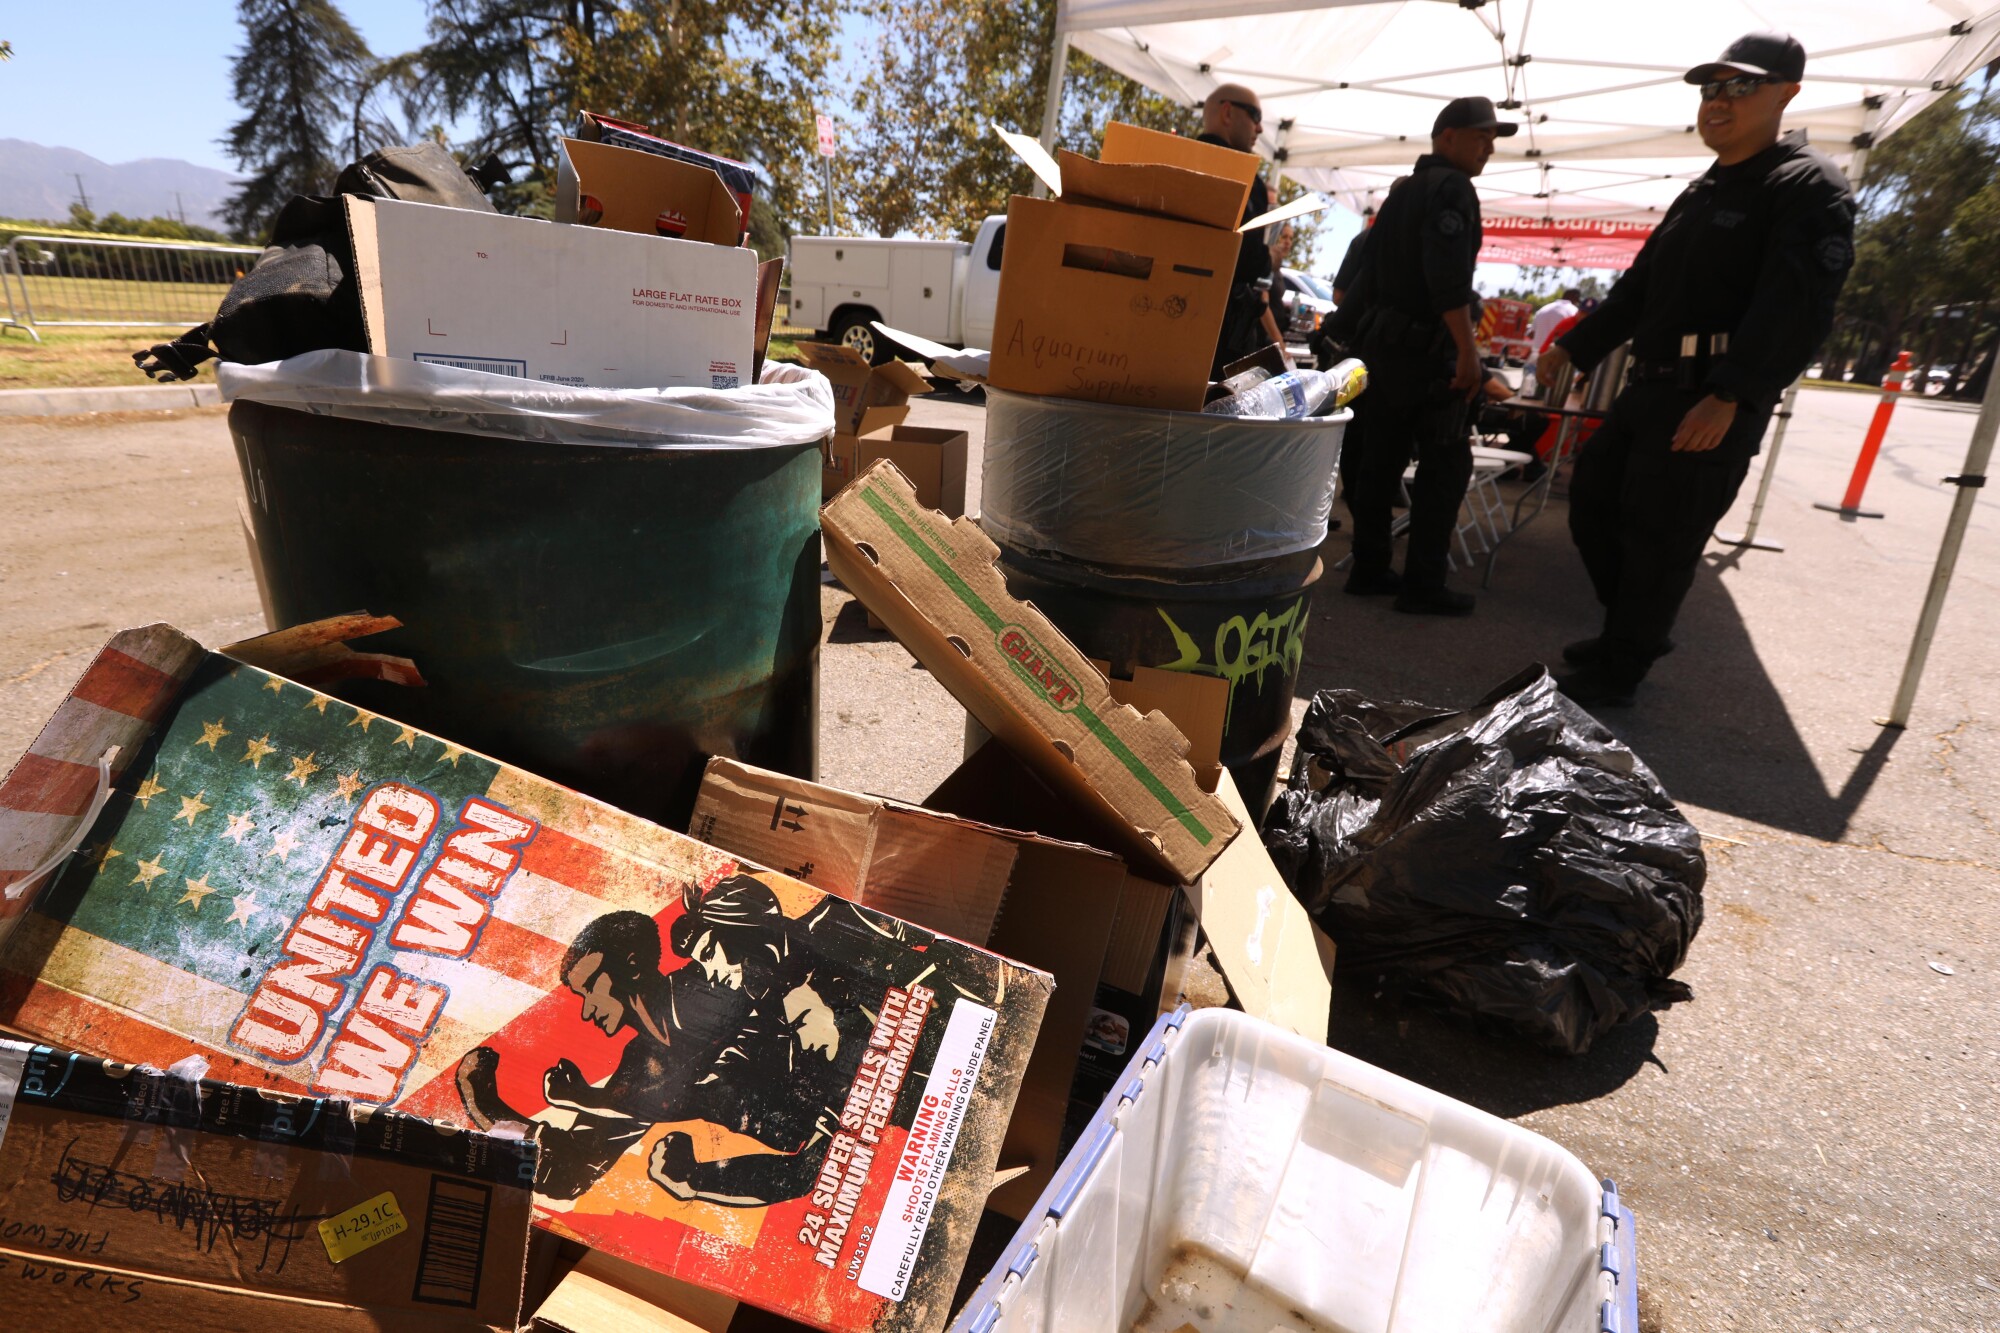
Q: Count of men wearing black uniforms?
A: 3